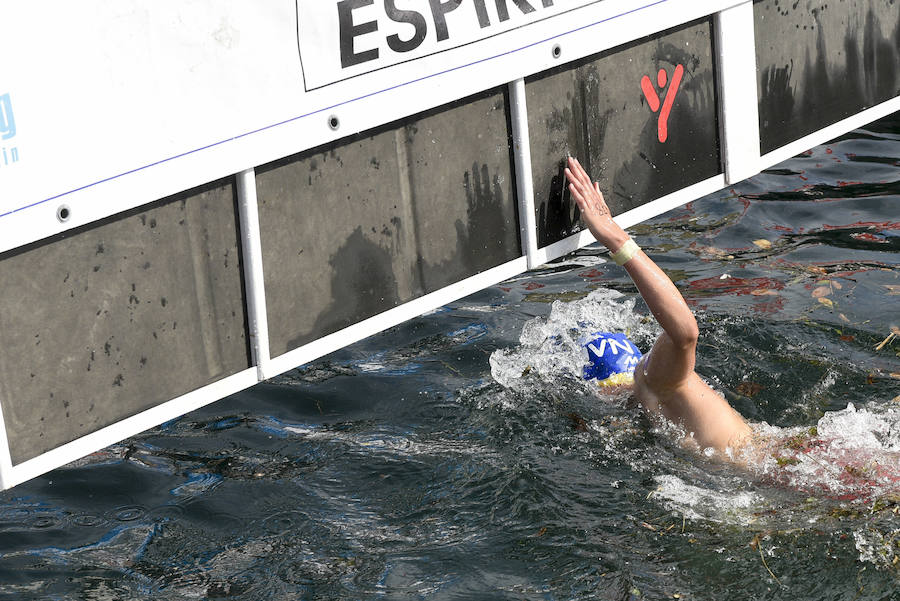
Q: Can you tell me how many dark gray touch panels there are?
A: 4